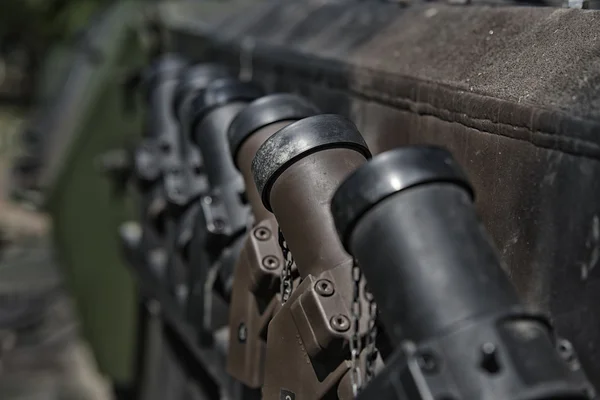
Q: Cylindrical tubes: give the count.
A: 6